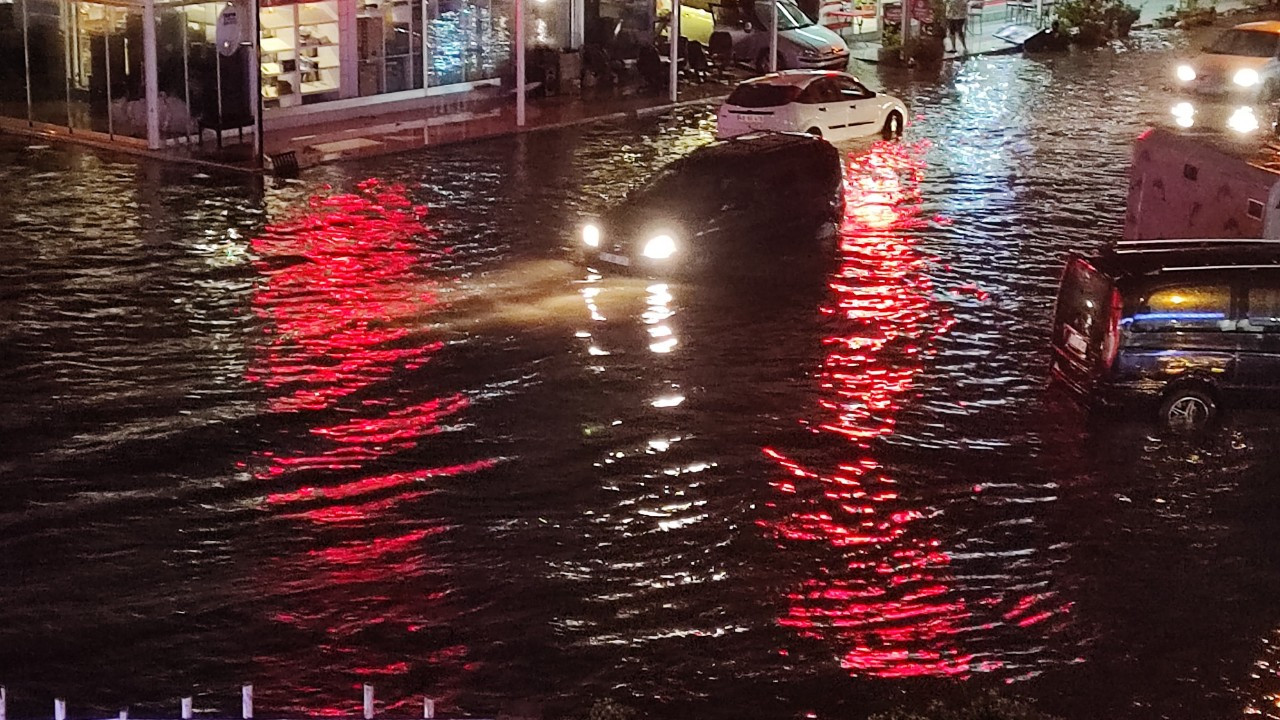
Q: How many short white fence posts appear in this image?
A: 7